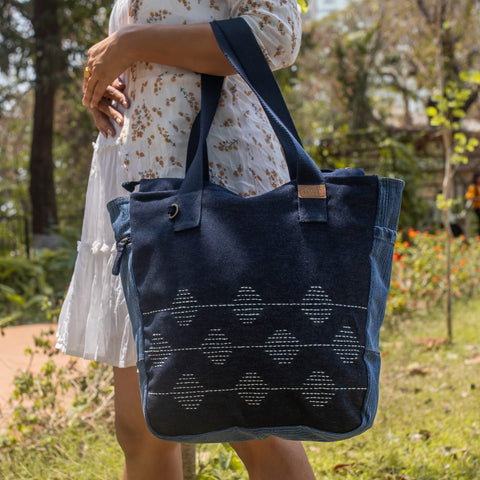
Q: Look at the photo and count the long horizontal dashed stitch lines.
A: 3